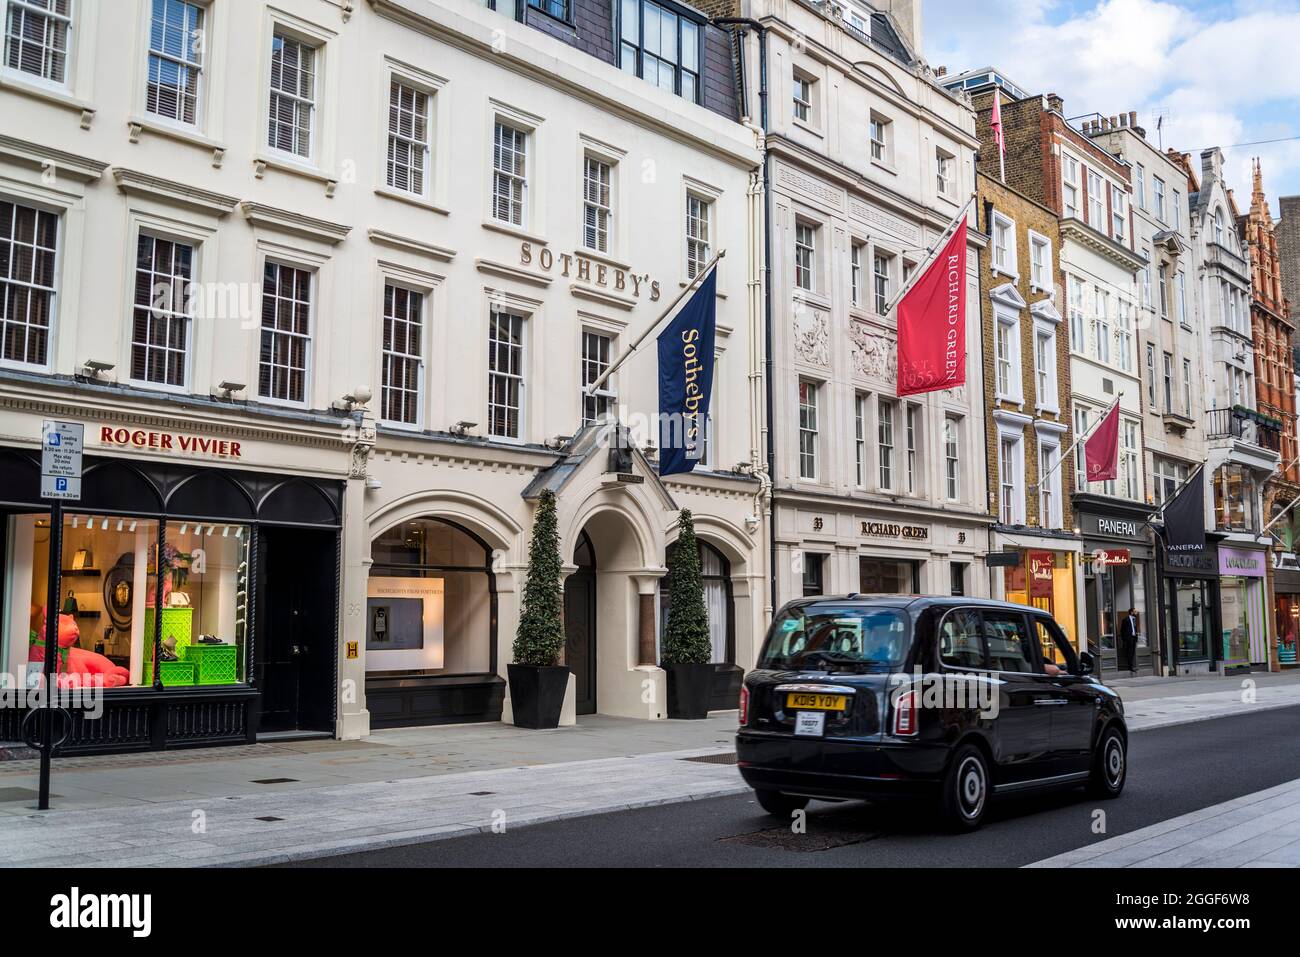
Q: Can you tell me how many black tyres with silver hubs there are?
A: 2